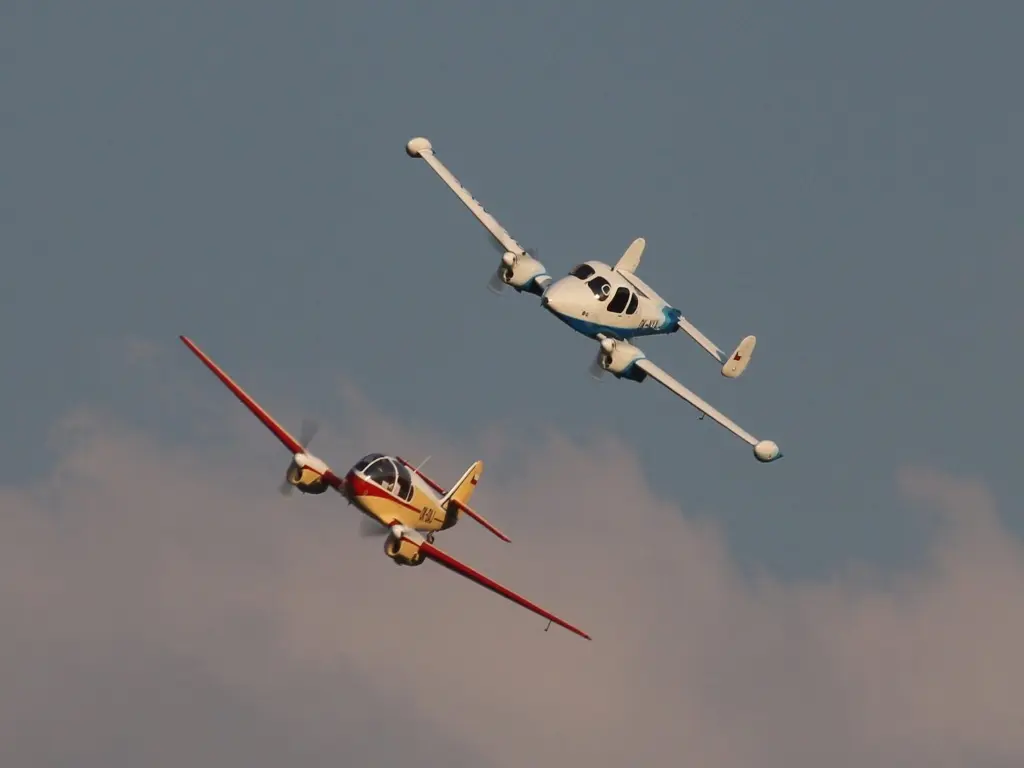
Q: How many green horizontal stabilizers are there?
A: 0